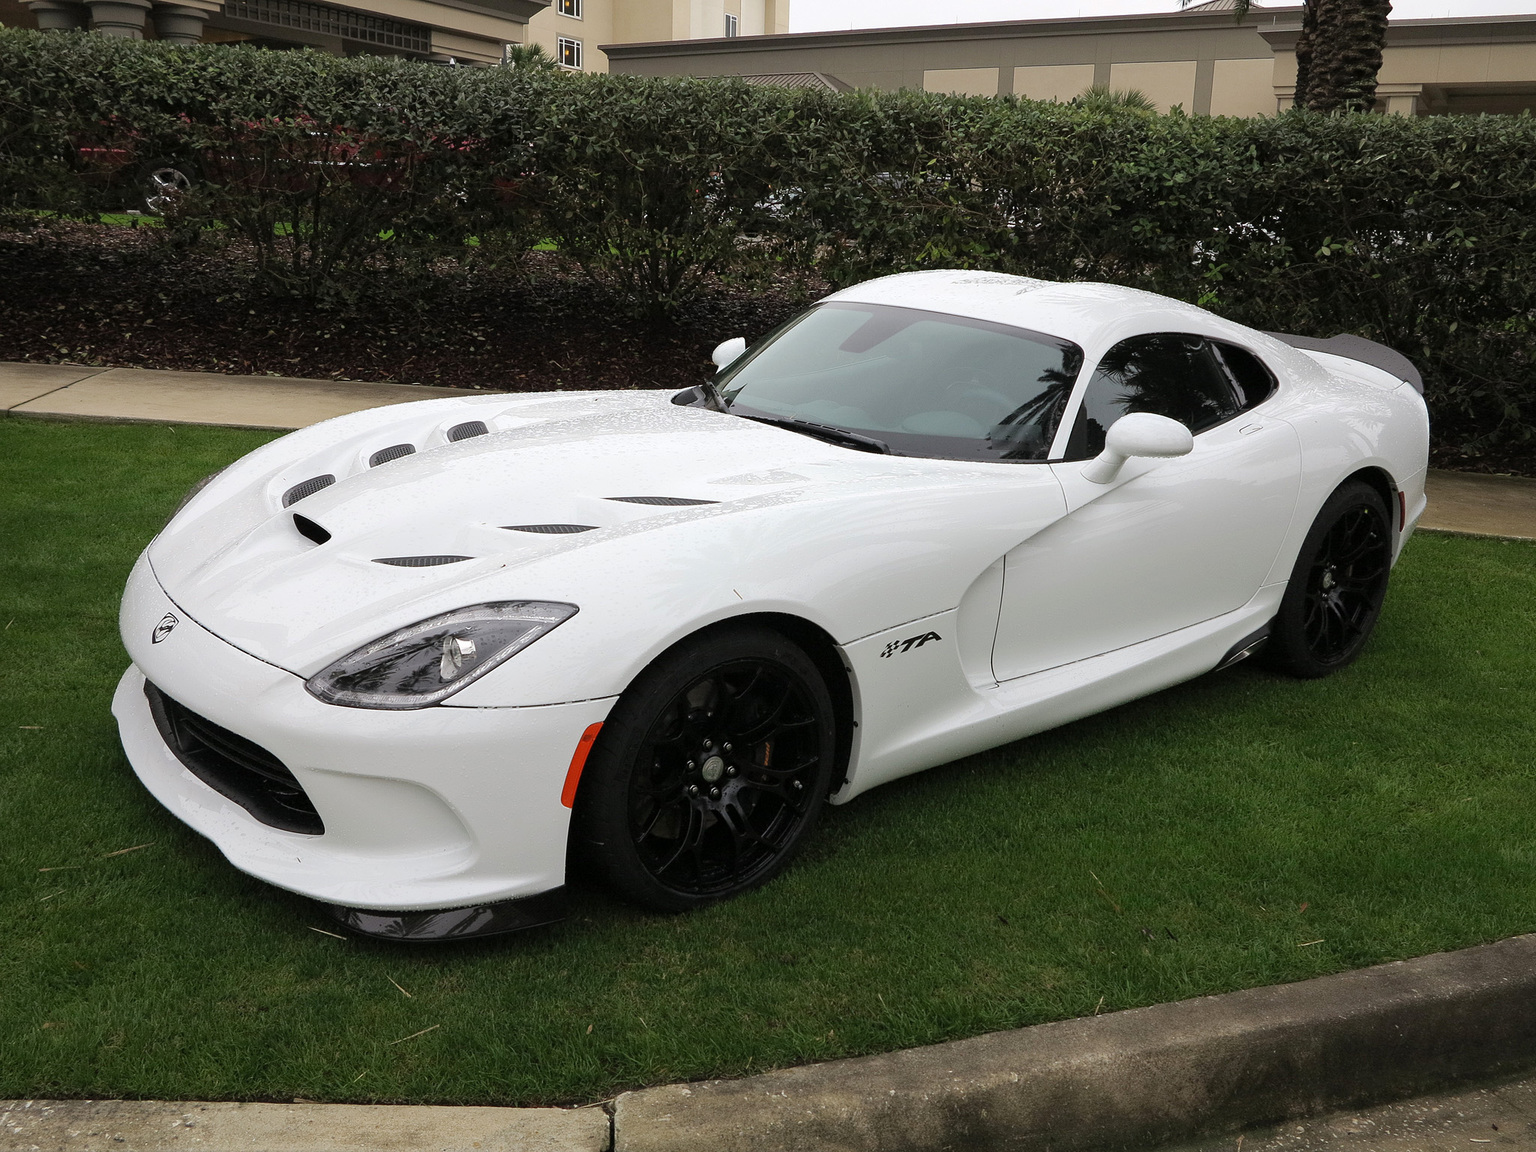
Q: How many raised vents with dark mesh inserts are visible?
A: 6